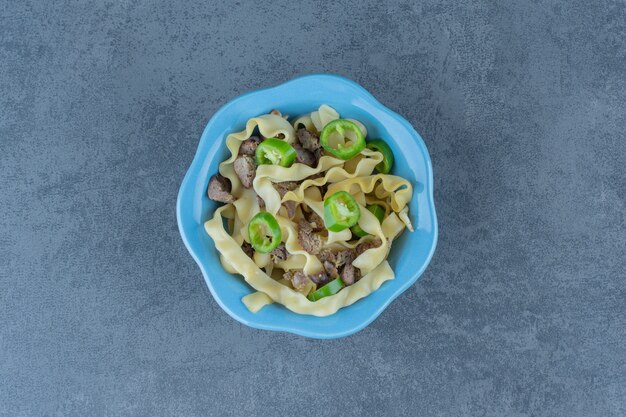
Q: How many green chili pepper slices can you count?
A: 7